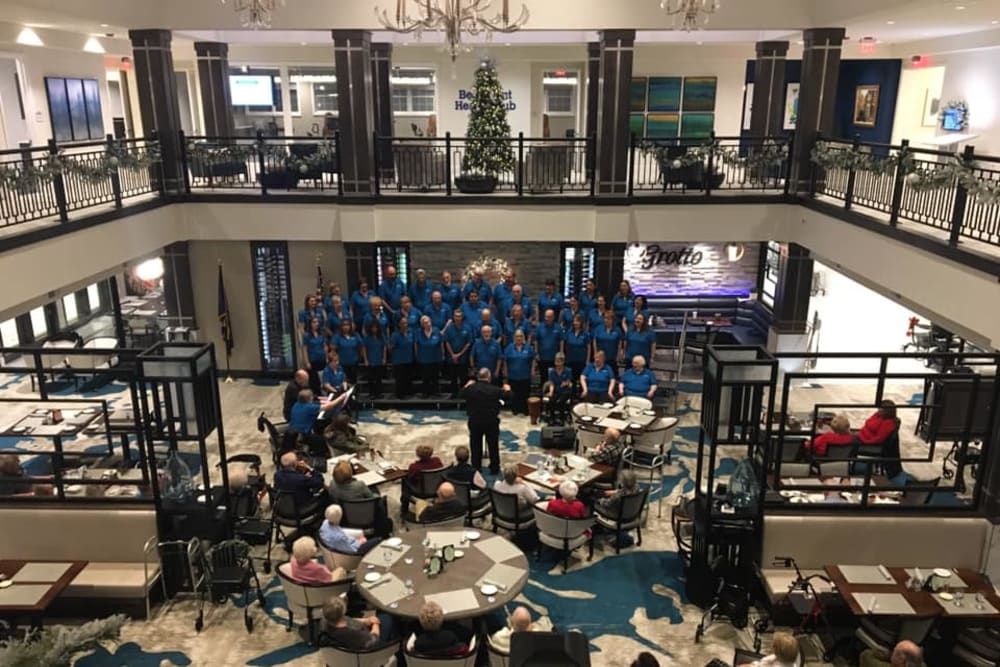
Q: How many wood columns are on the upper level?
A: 8